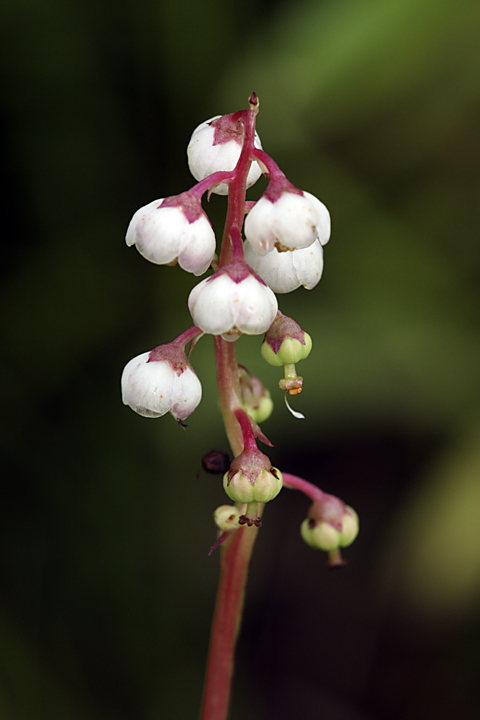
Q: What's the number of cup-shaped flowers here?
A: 6